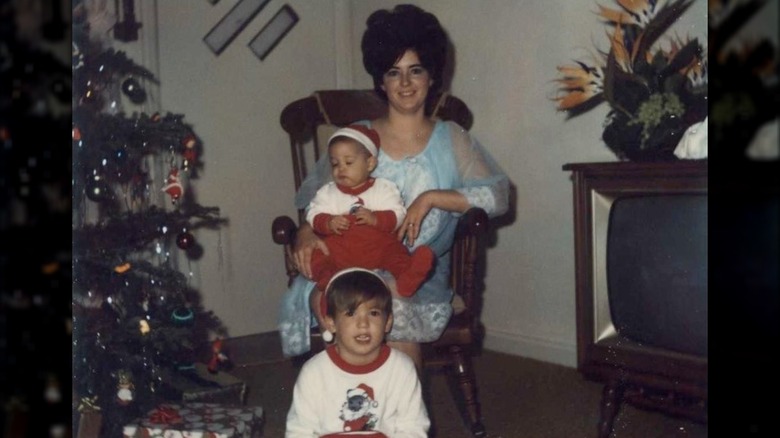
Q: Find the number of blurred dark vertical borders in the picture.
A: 2